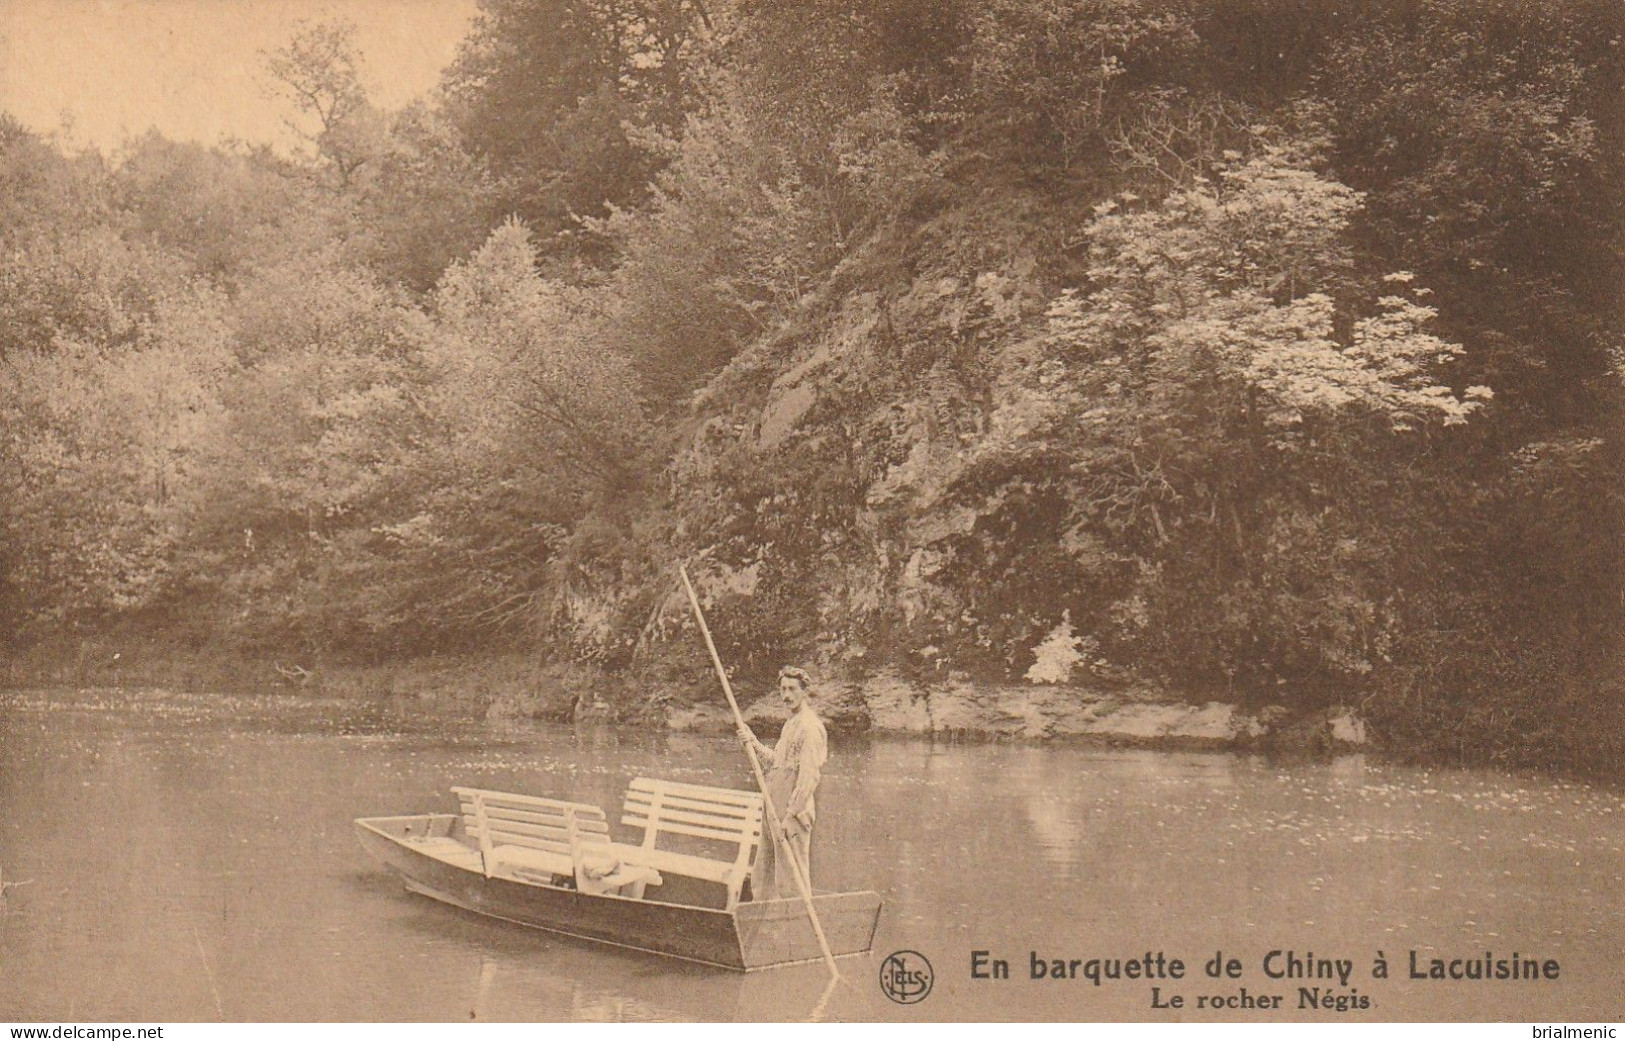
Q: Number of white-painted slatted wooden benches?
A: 2